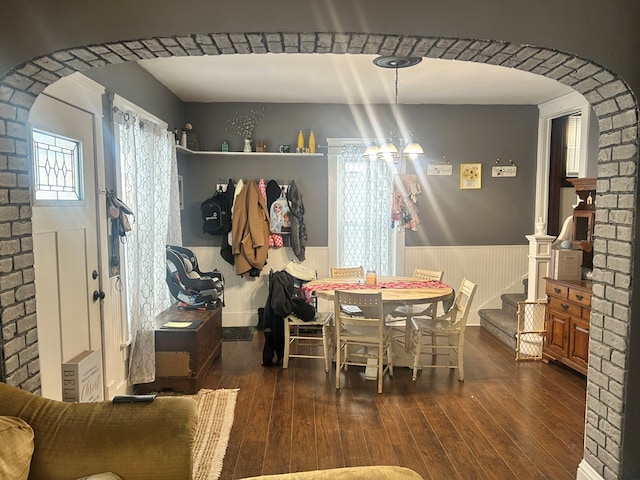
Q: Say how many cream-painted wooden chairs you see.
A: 5